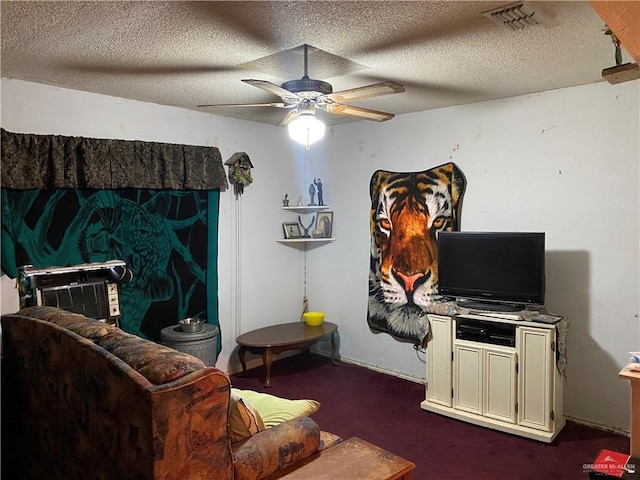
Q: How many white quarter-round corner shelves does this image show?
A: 2